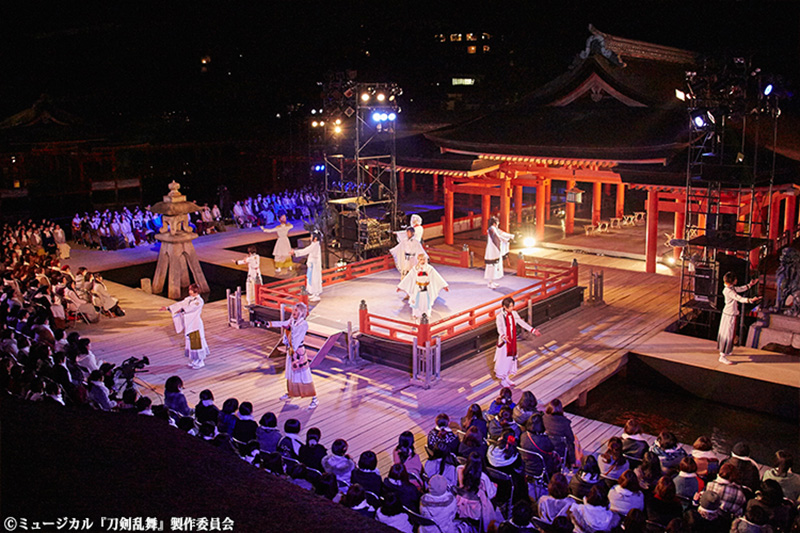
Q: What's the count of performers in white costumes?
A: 11